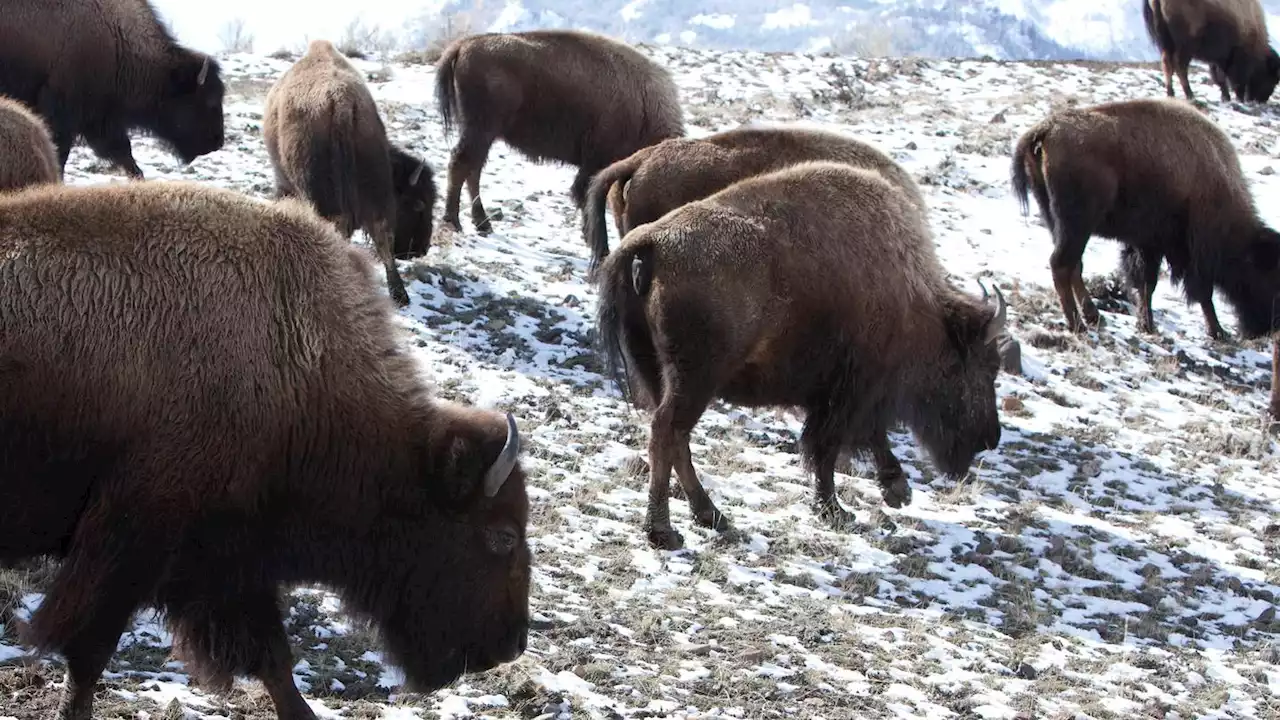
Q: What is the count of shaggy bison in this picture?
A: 9